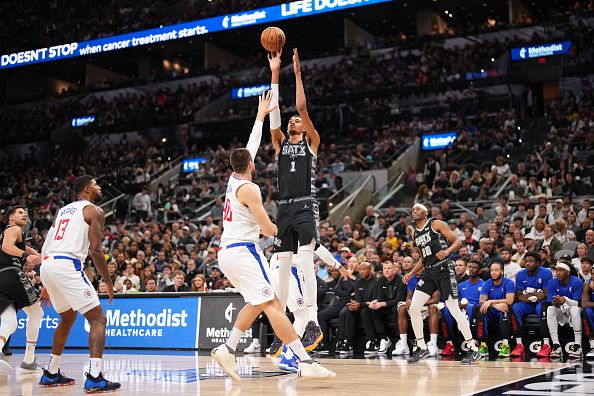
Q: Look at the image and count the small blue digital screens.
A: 5